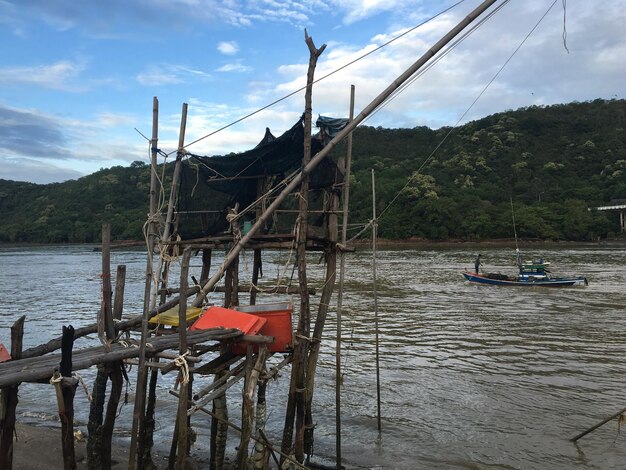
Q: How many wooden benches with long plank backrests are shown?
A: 0